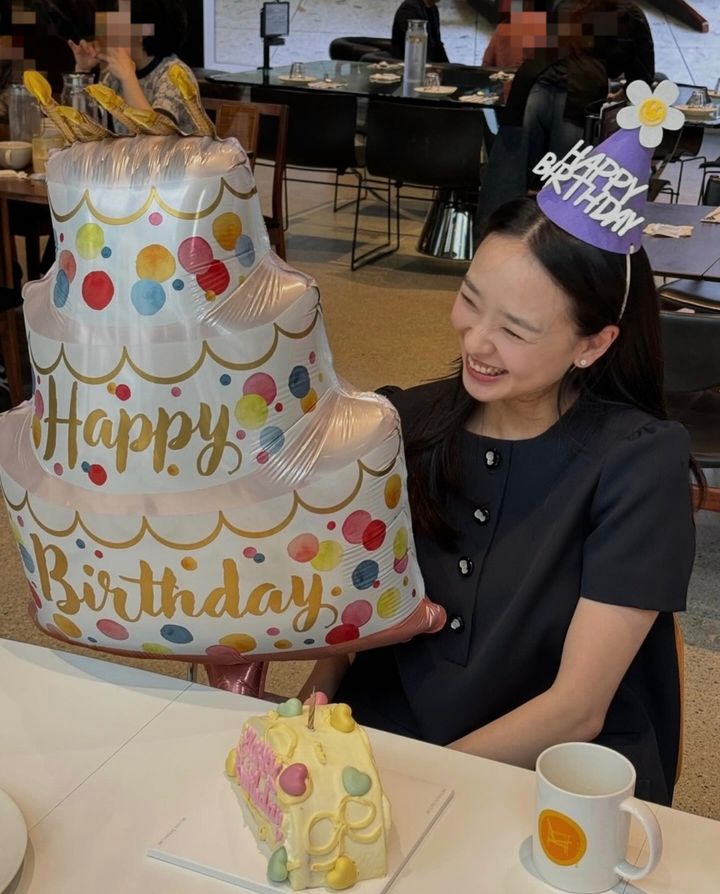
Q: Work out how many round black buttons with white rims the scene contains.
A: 4